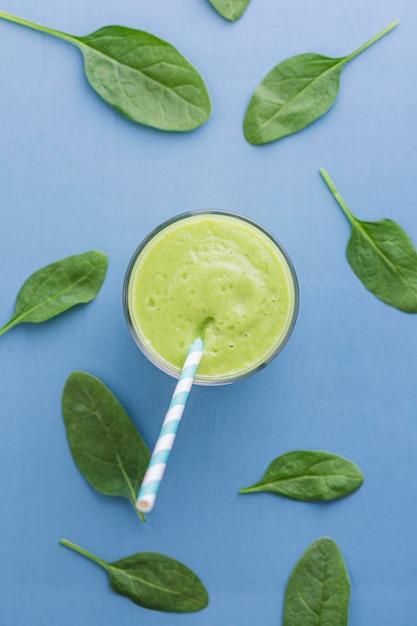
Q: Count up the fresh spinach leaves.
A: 9